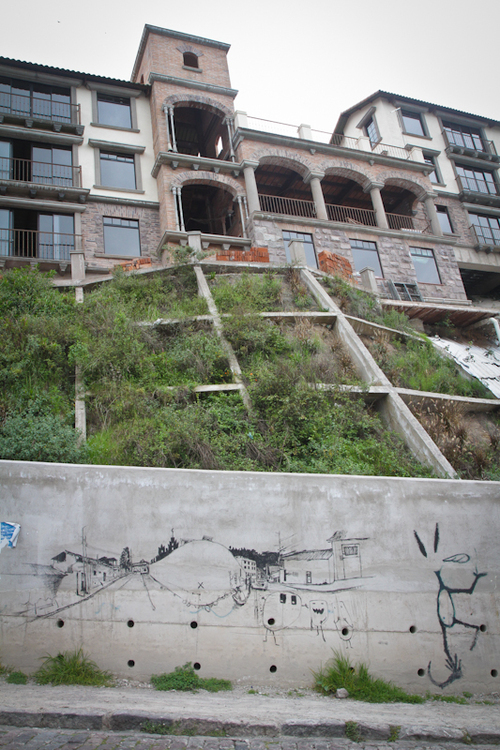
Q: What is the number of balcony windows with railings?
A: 6